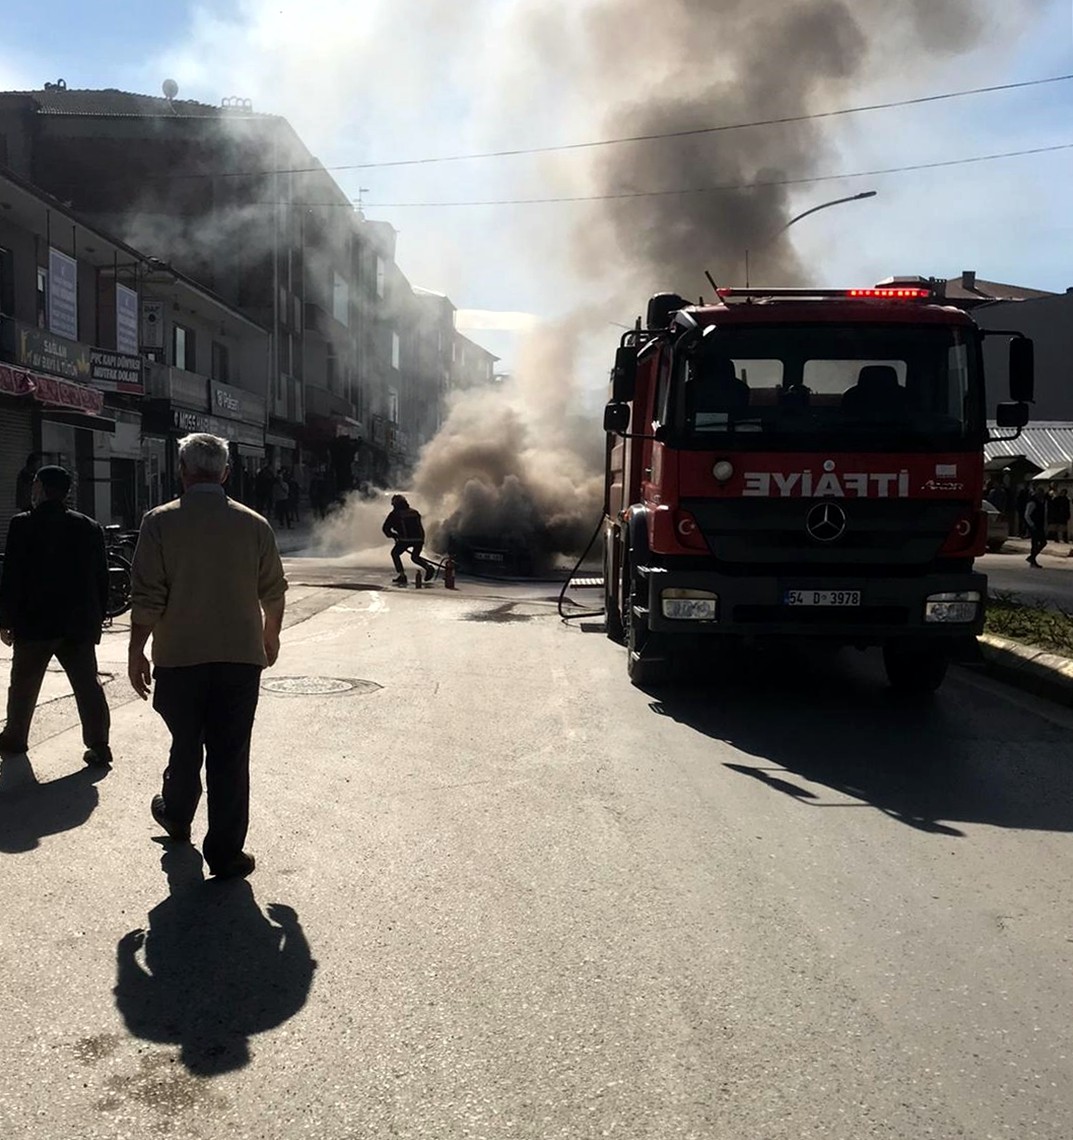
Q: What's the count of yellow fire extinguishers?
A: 0